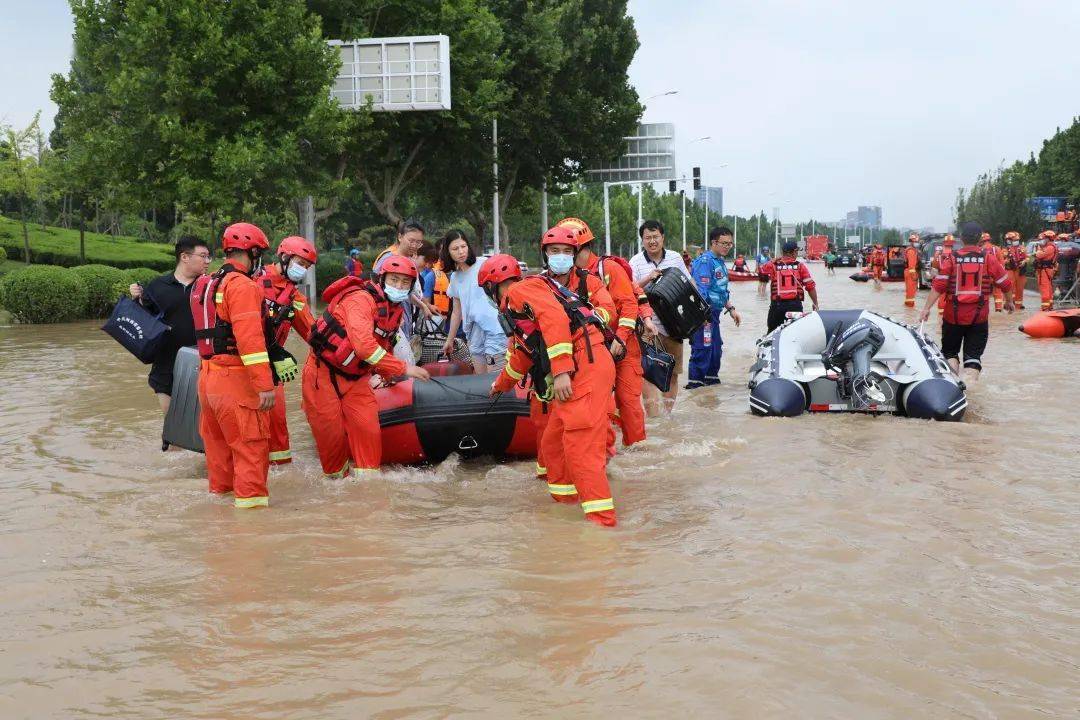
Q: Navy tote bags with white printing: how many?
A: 1